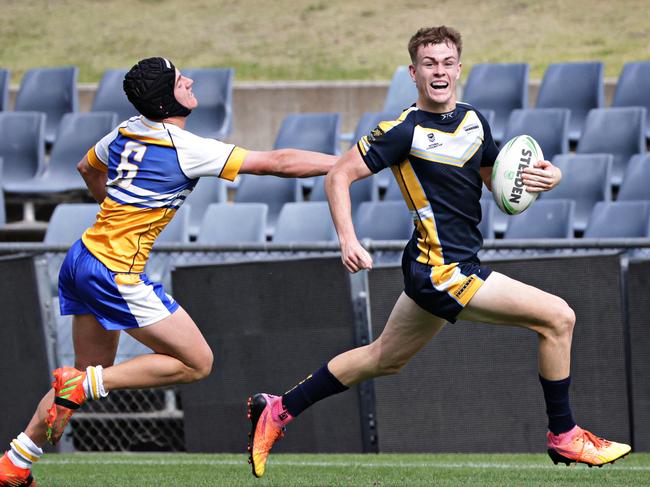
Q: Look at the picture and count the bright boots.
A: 4